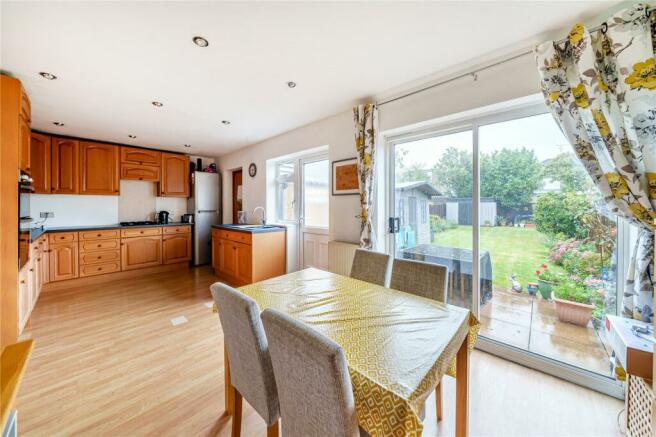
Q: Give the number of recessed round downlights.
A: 8